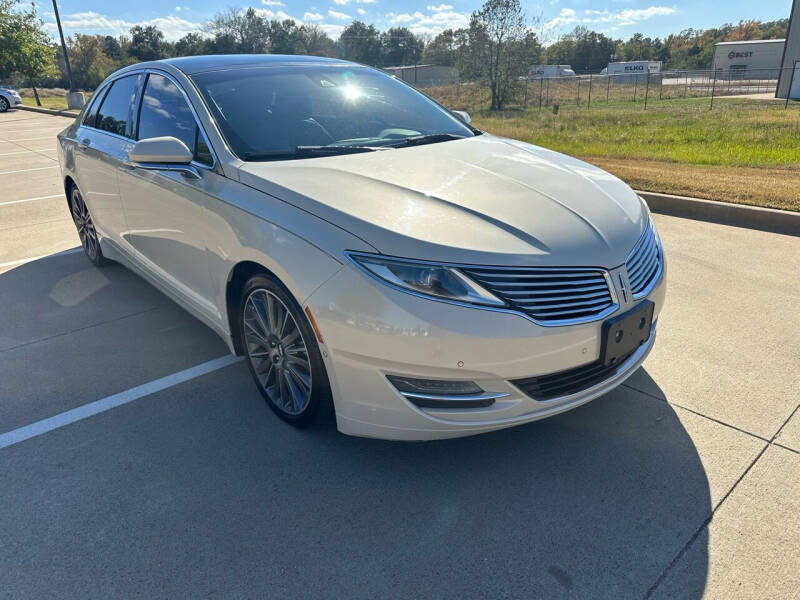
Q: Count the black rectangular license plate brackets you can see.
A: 1